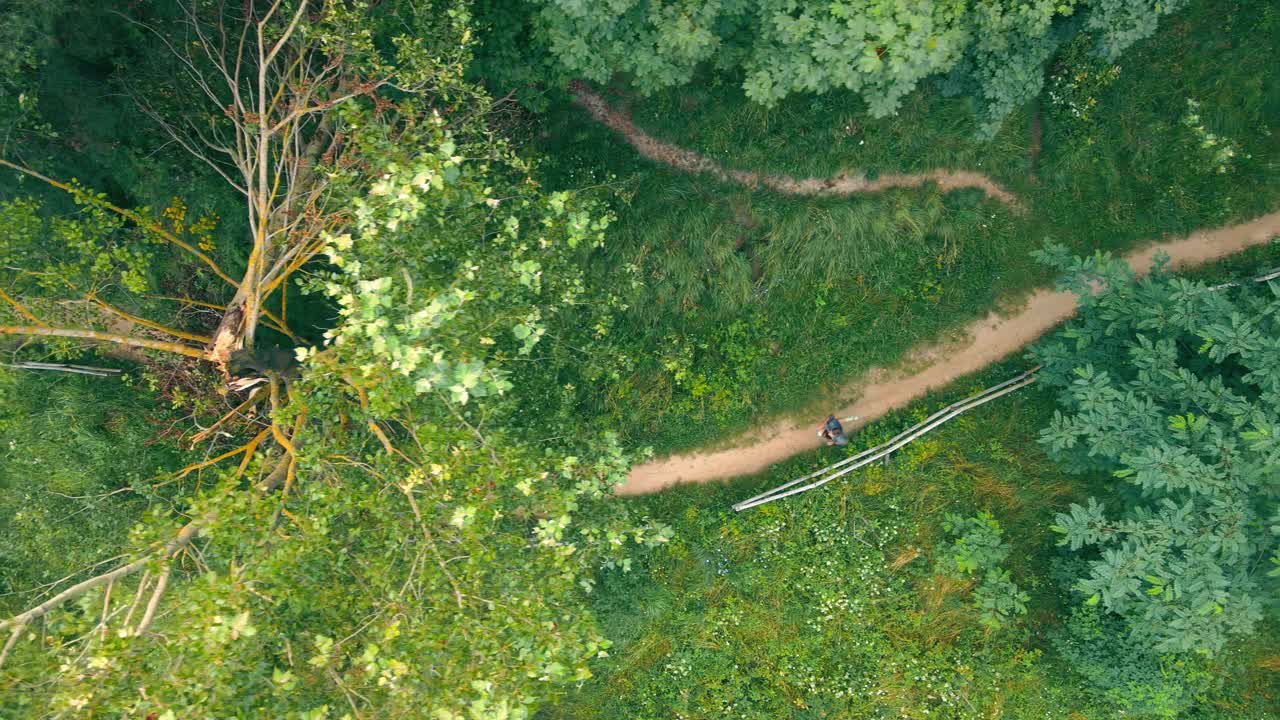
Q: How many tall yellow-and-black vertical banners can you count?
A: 0